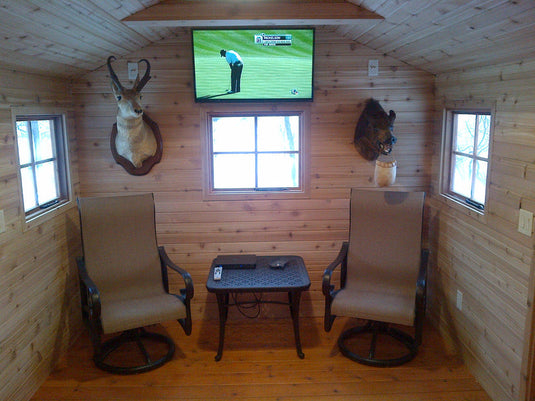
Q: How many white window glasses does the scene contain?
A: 12